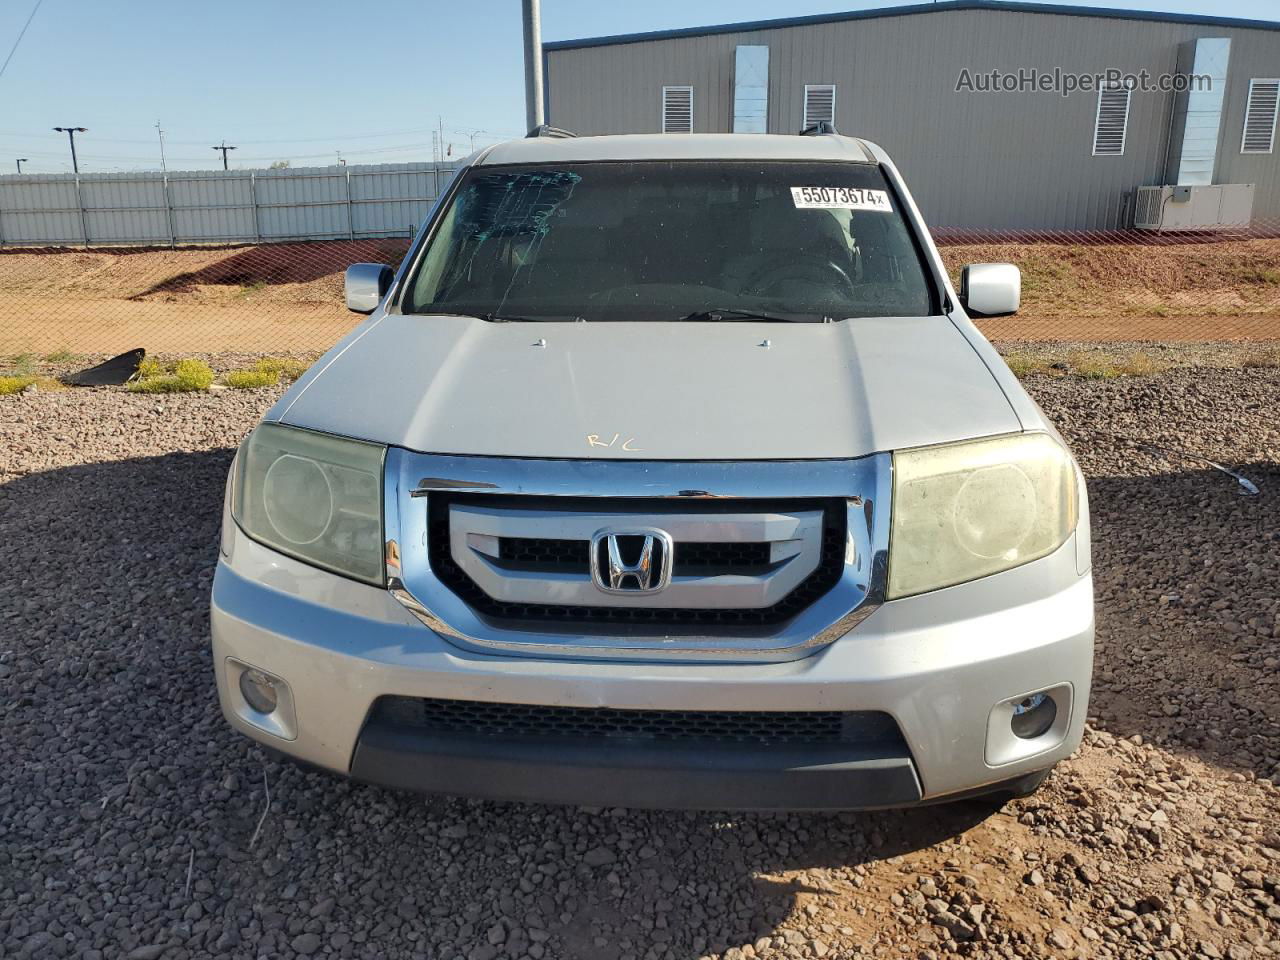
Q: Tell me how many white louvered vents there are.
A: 4